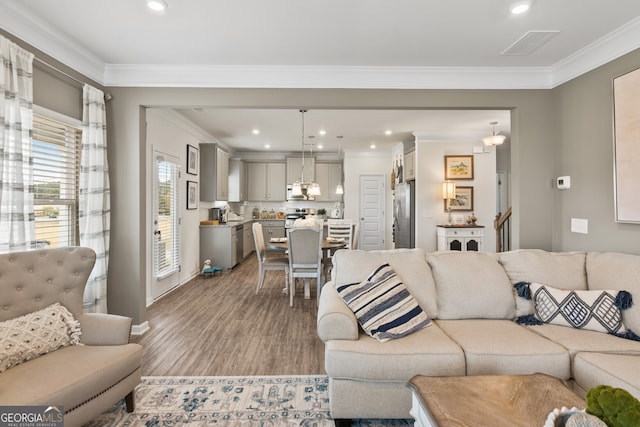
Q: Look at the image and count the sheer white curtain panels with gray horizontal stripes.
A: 2